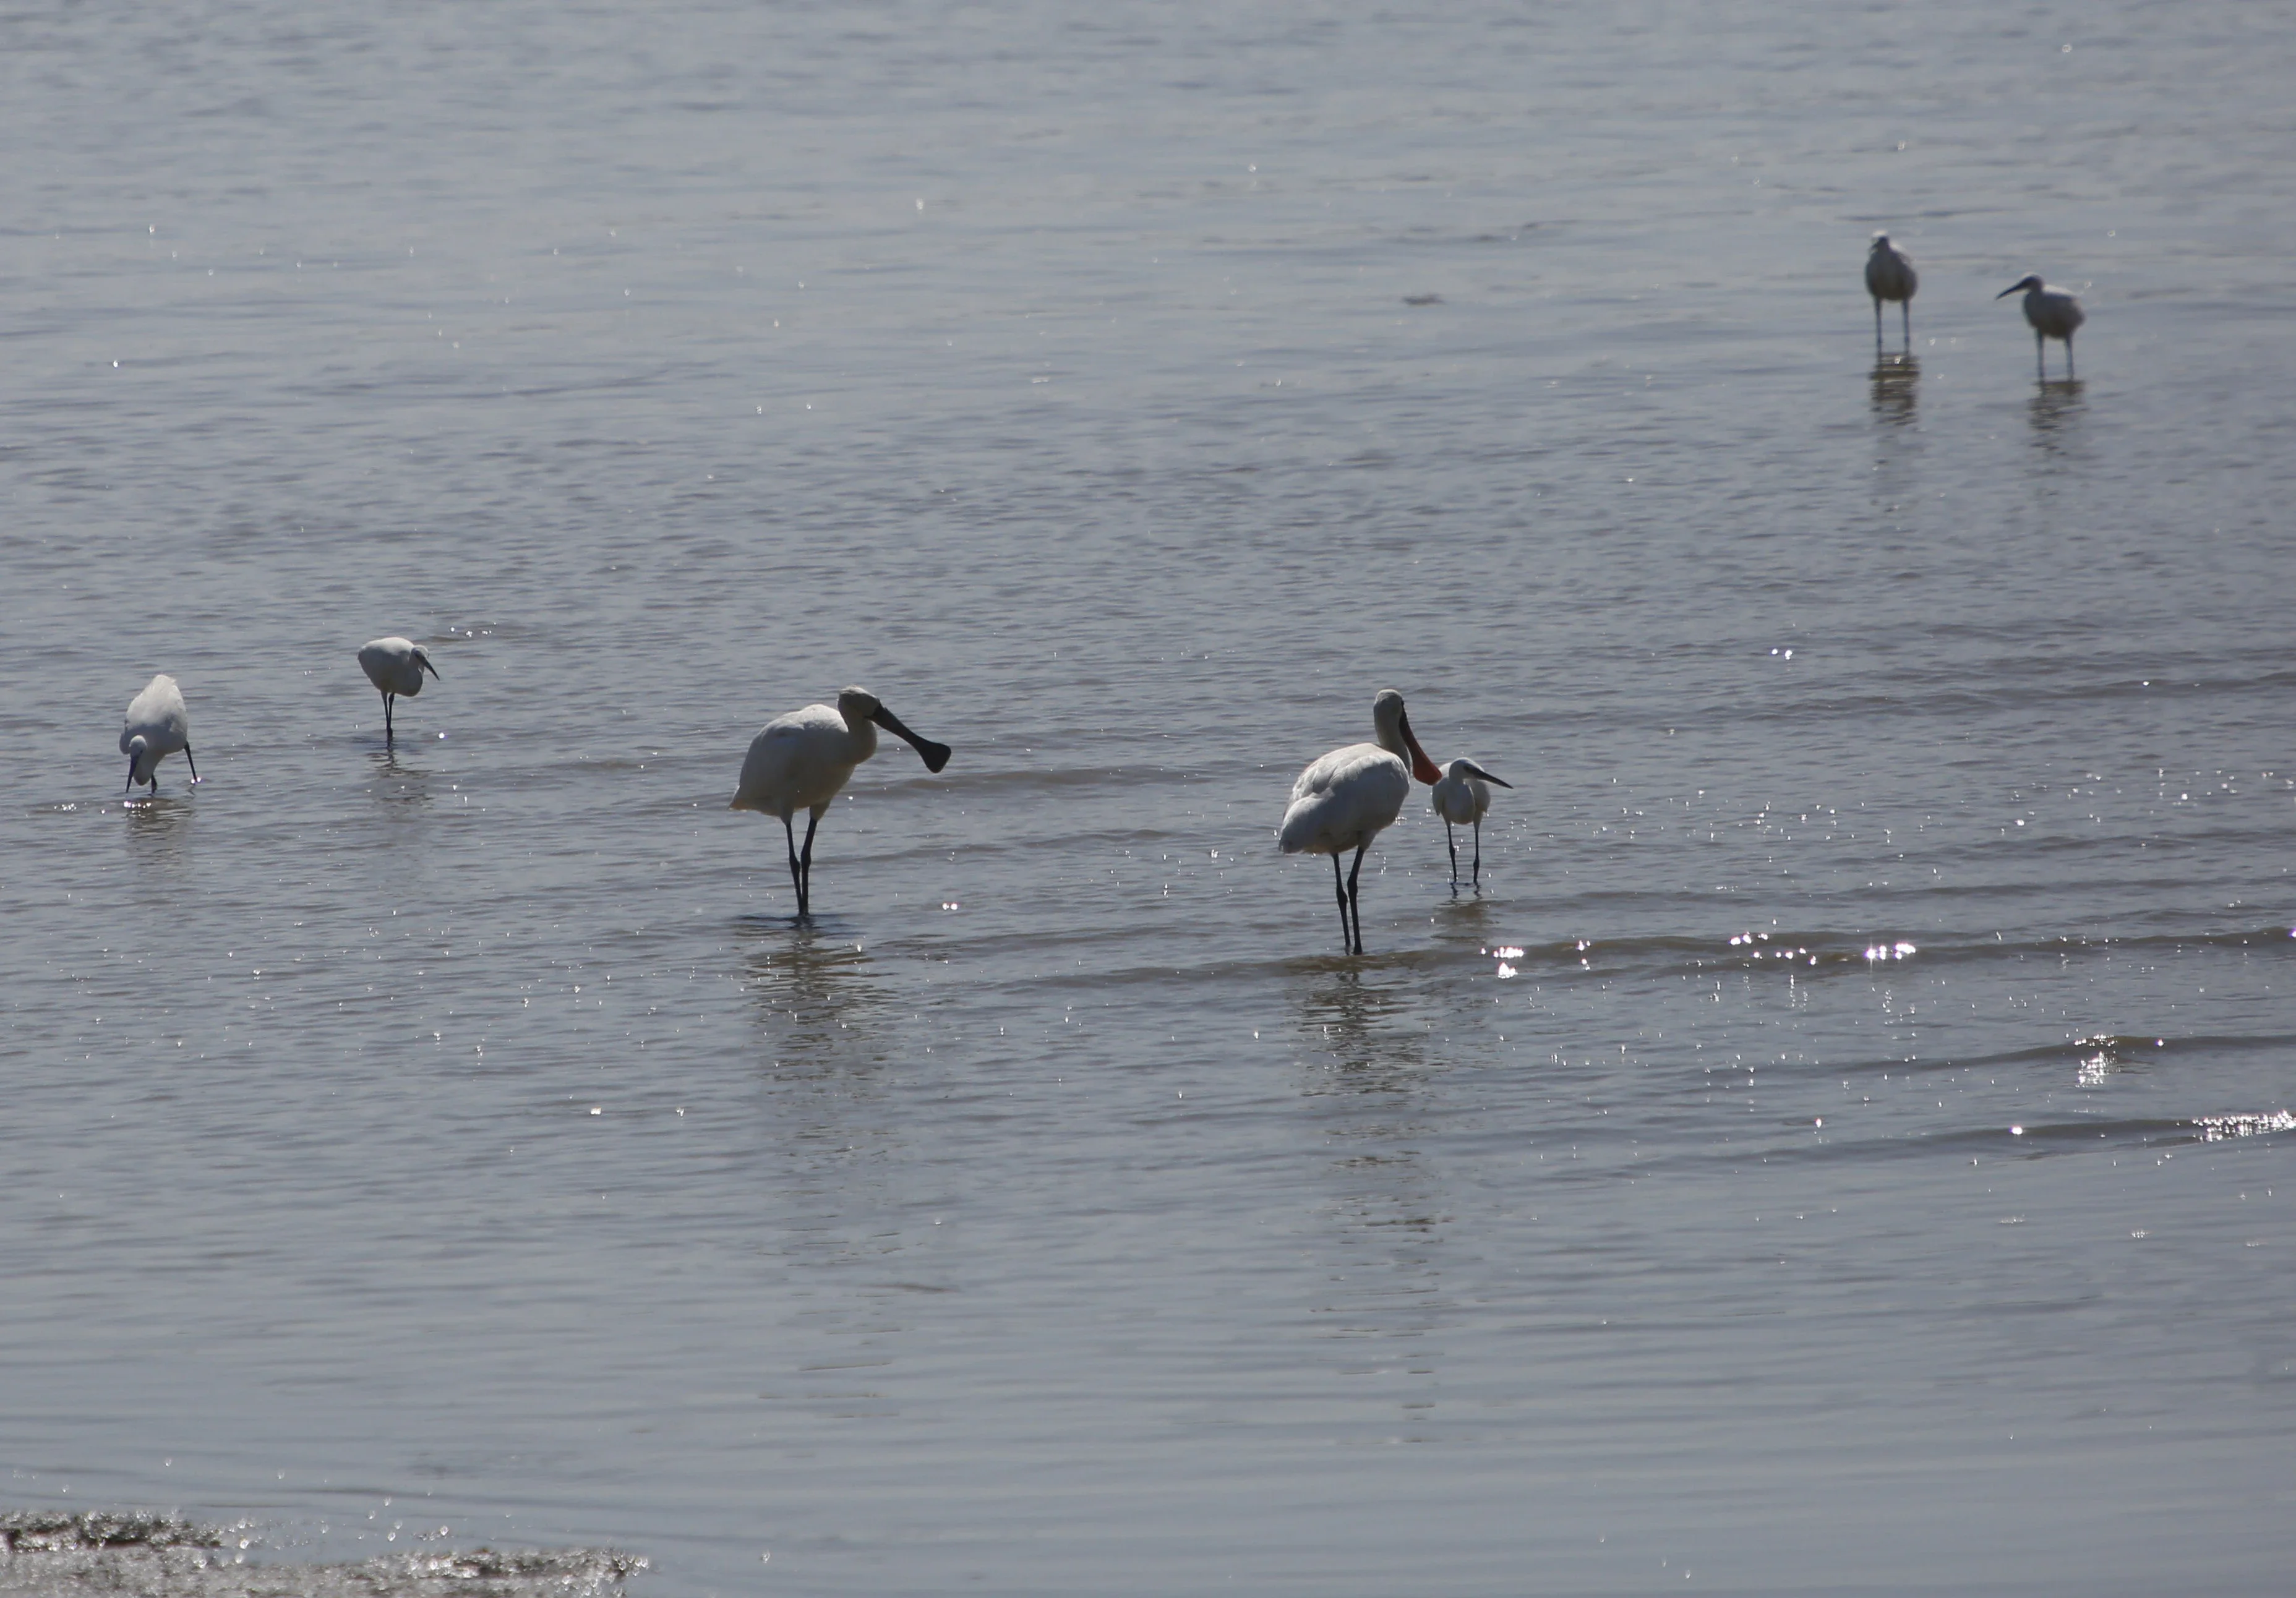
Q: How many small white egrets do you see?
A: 5